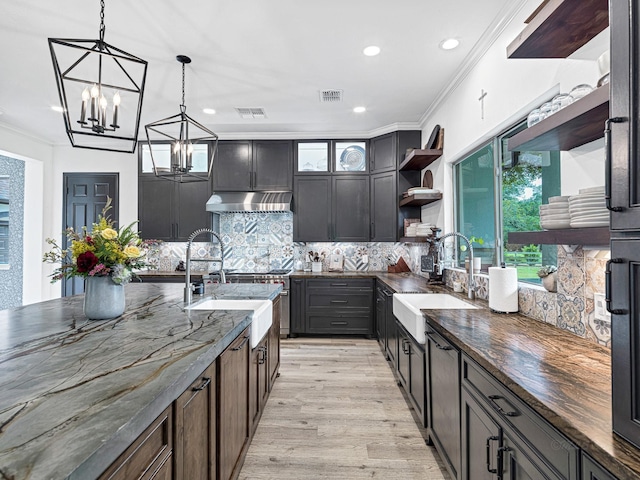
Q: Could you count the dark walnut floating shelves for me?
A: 6